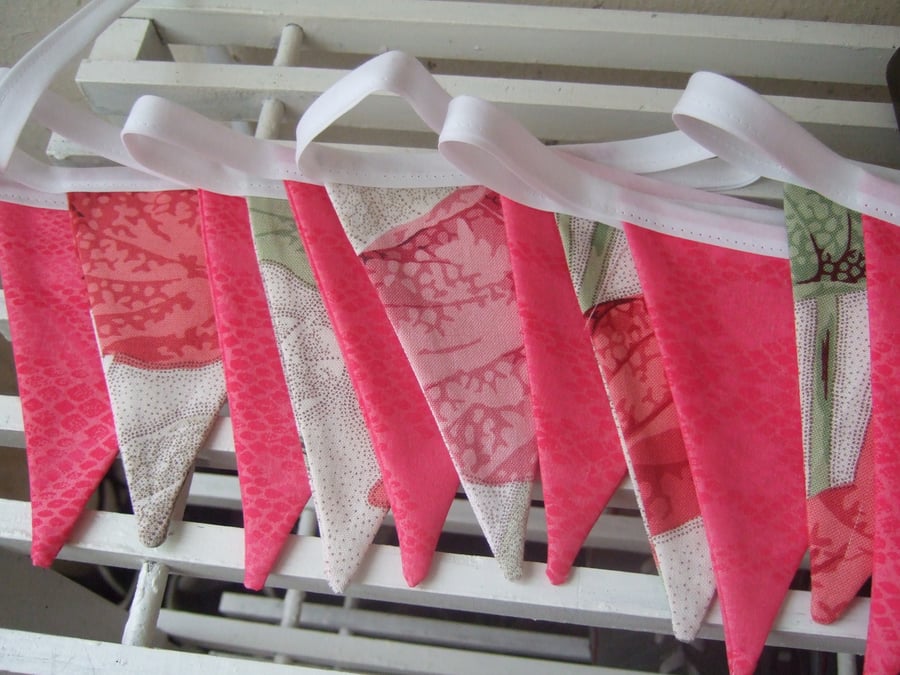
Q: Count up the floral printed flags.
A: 5